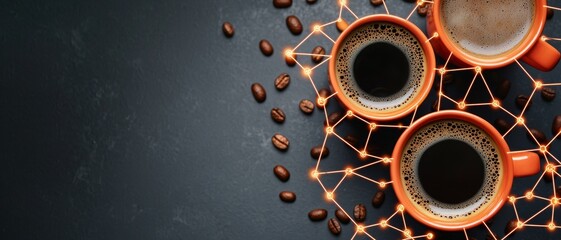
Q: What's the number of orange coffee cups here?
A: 3